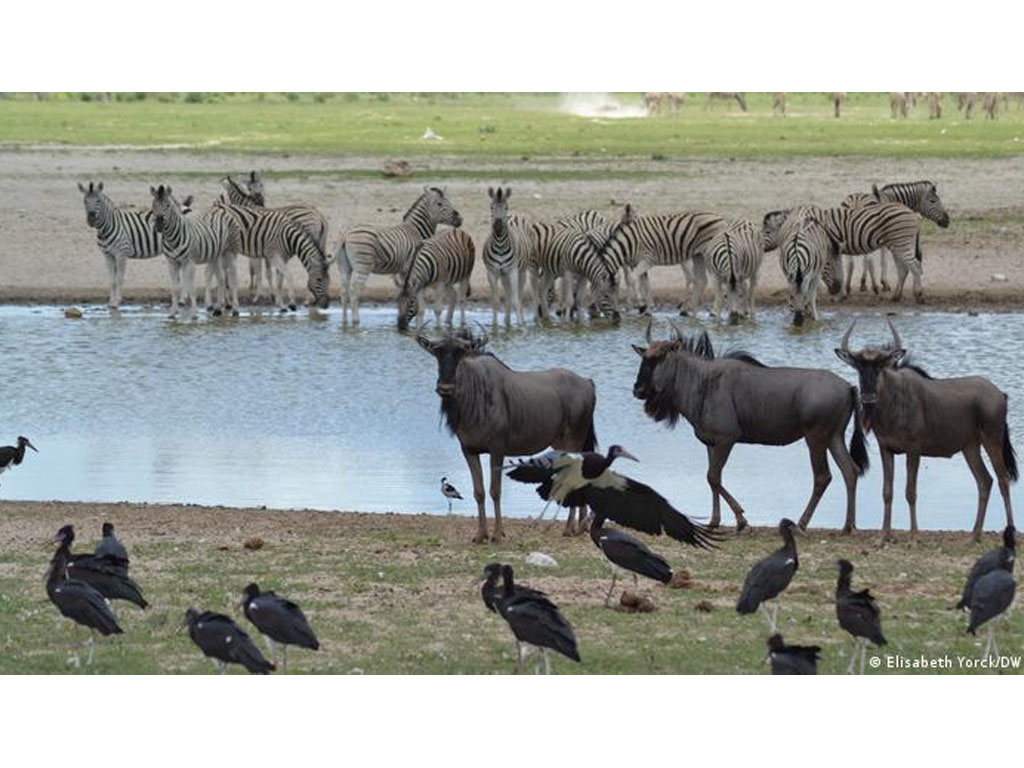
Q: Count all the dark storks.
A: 15